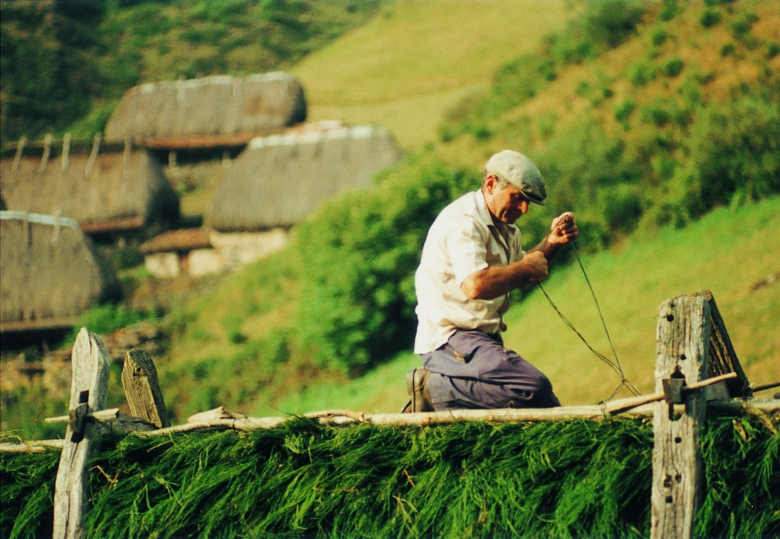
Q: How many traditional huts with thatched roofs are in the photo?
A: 4